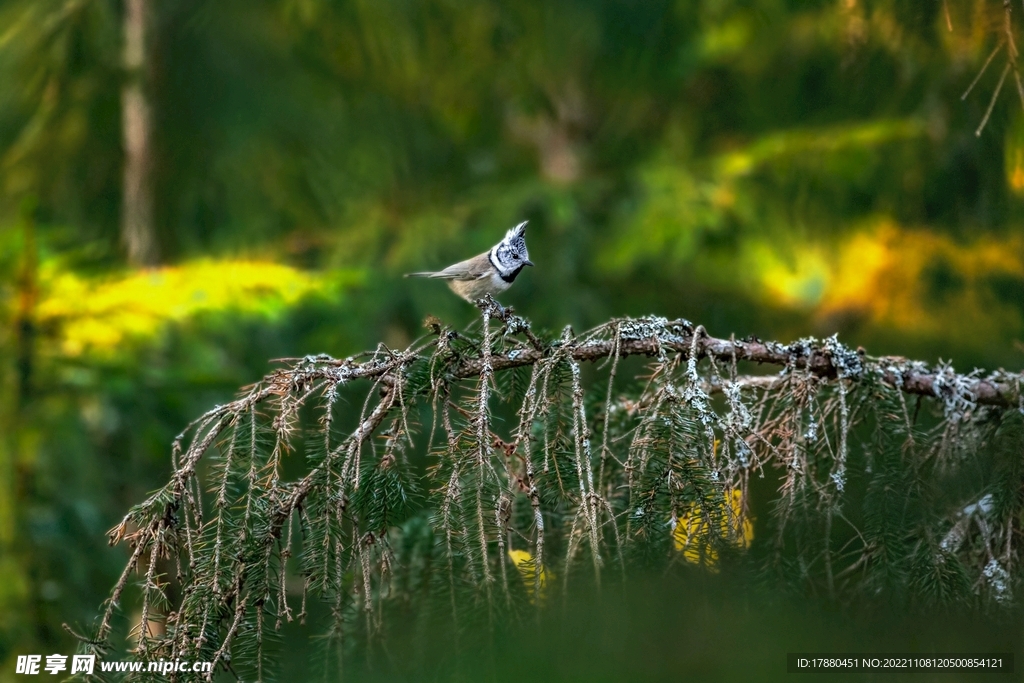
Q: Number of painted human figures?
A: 0